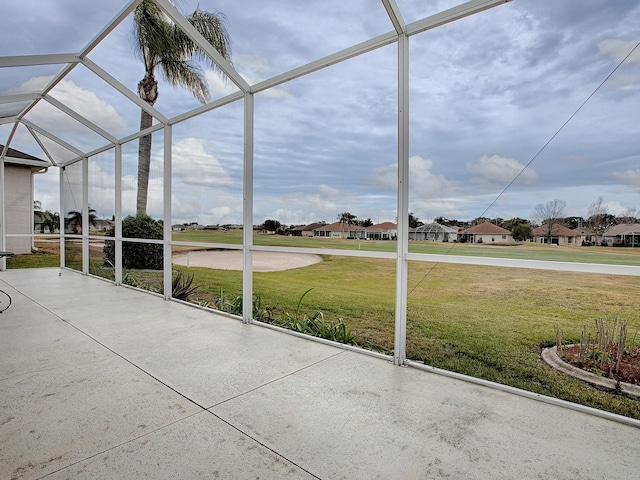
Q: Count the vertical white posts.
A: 7